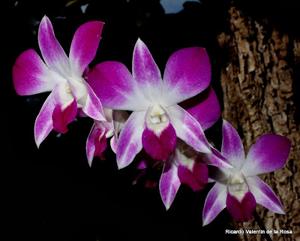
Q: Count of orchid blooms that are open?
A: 5